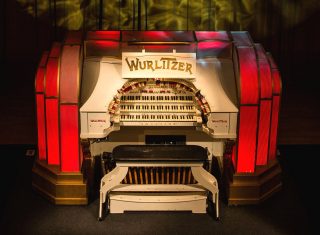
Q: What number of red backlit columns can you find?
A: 6